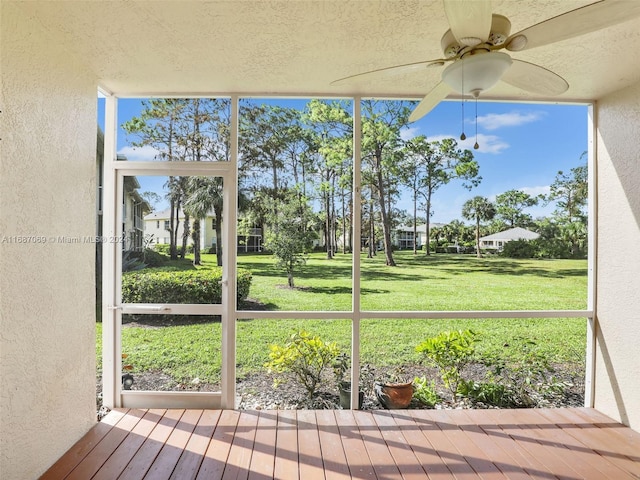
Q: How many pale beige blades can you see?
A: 5